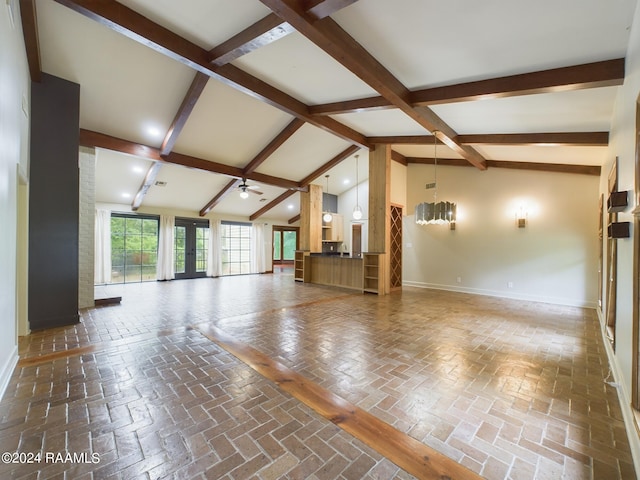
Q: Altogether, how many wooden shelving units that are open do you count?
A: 2